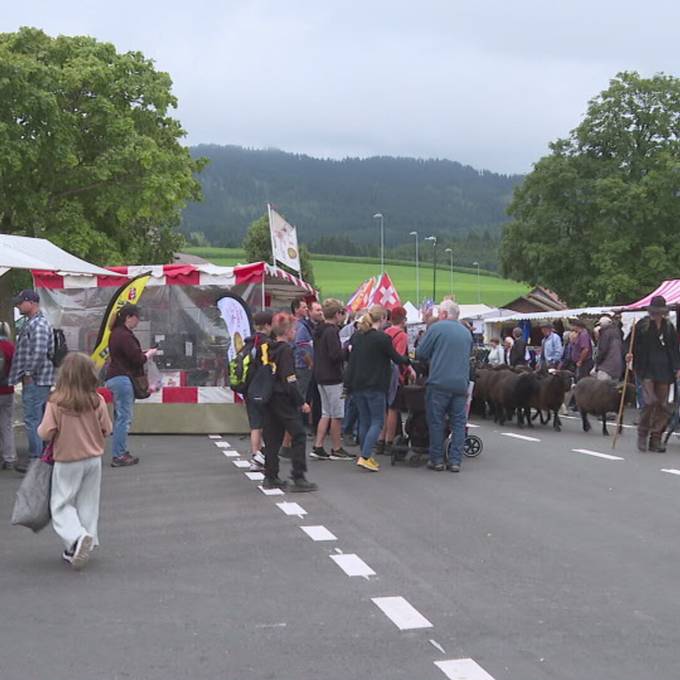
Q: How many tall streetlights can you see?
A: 5